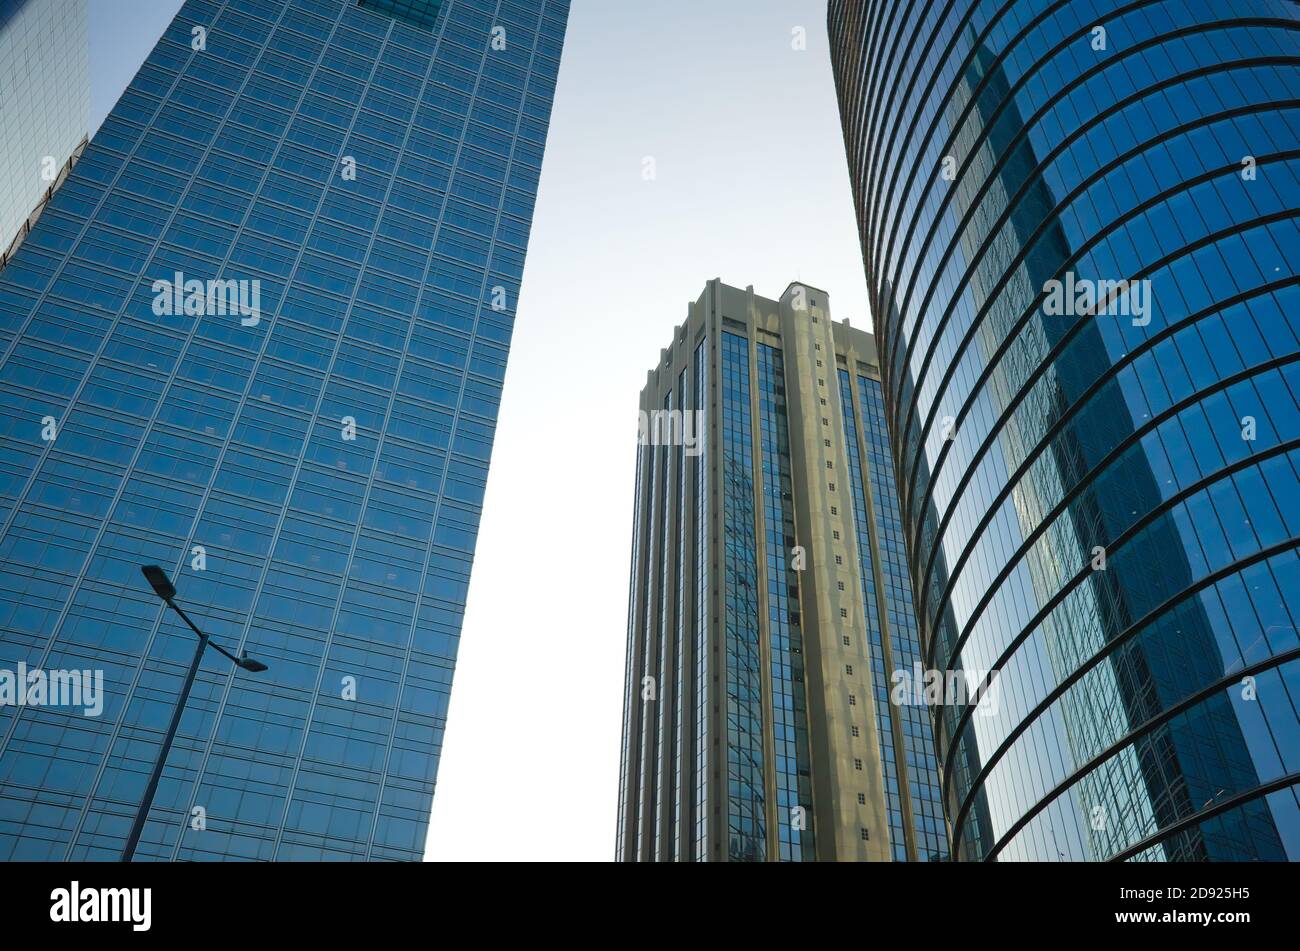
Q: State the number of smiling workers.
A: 0